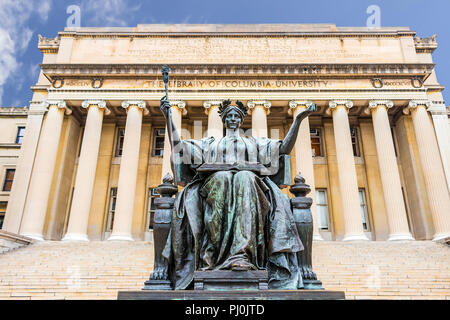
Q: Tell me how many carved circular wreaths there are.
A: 4